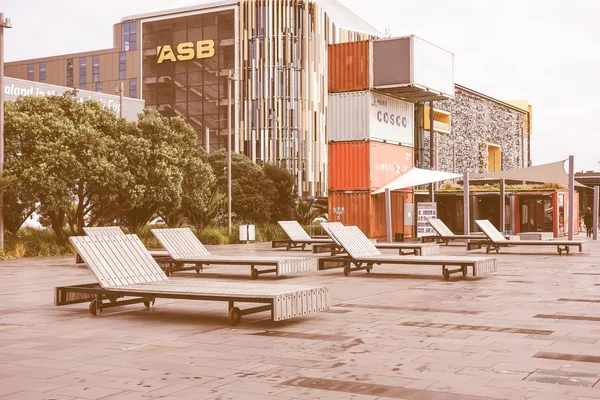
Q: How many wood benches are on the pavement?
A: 8